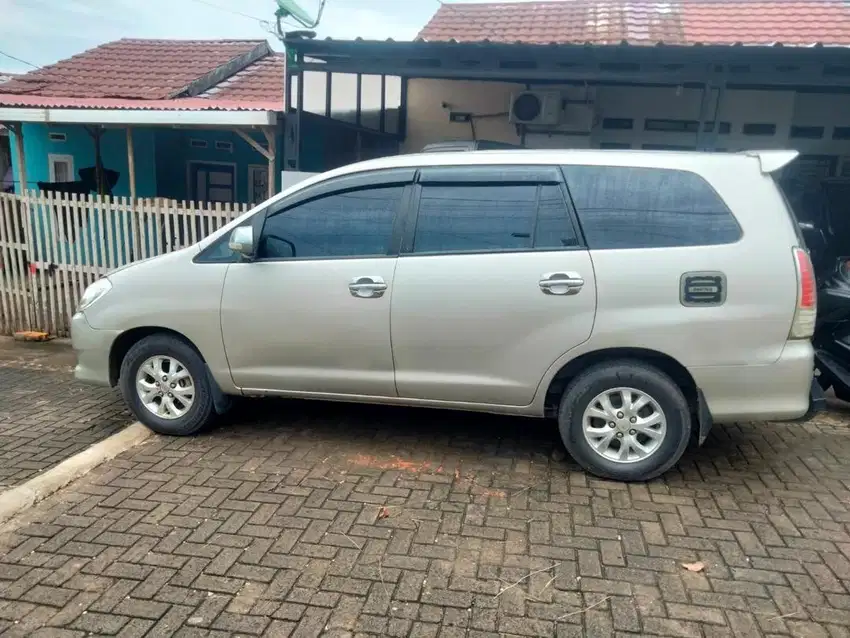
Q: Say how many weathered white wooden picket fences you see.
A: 1